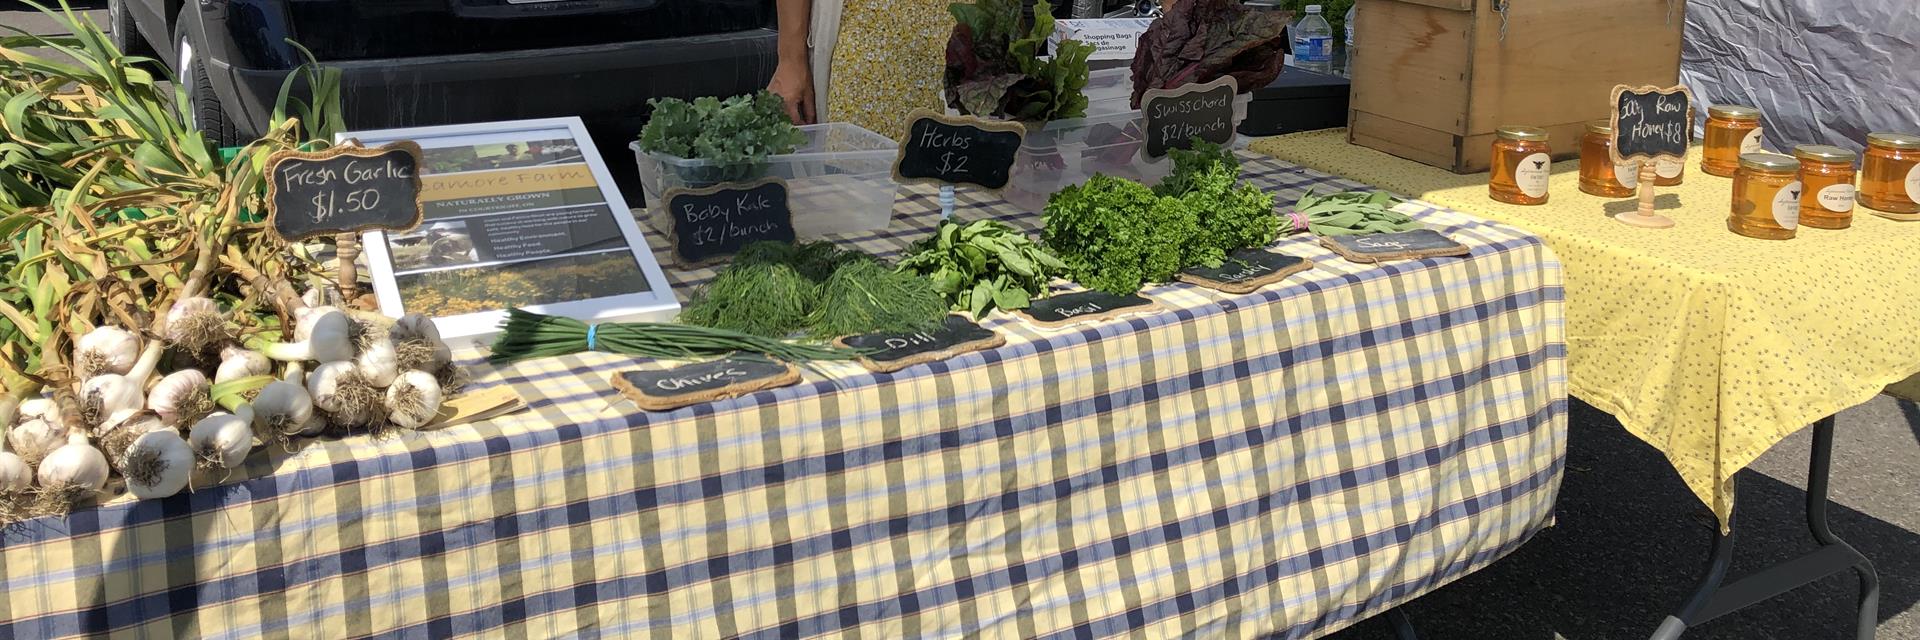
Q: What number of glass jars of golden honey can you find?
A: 7